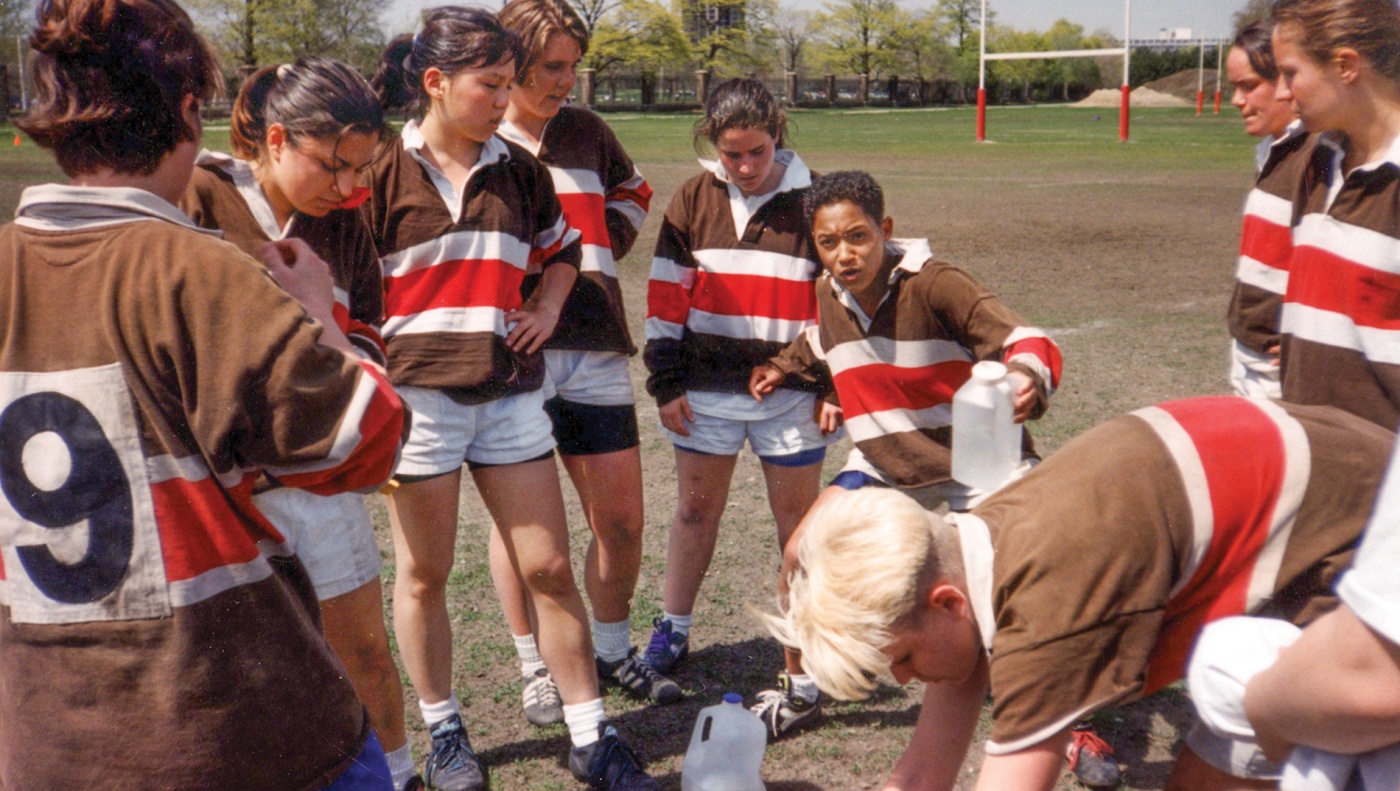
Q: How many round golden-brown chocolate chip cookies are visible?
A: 0